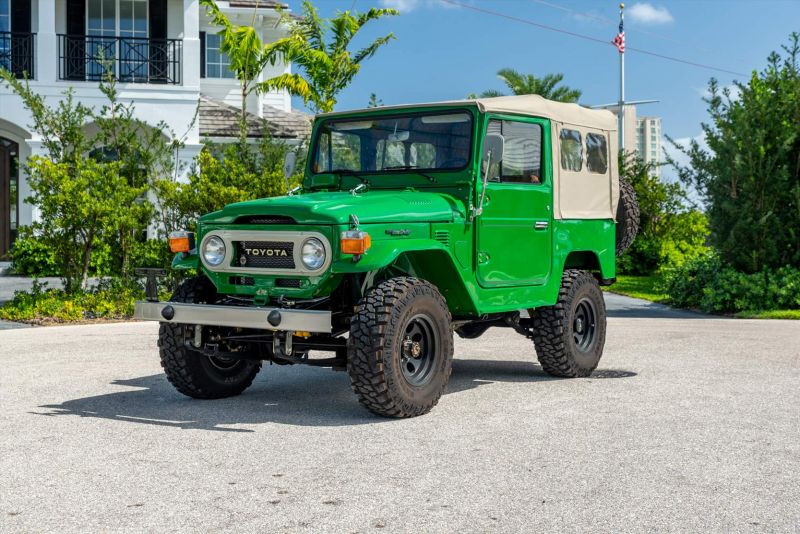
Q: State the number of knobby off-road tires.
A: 4